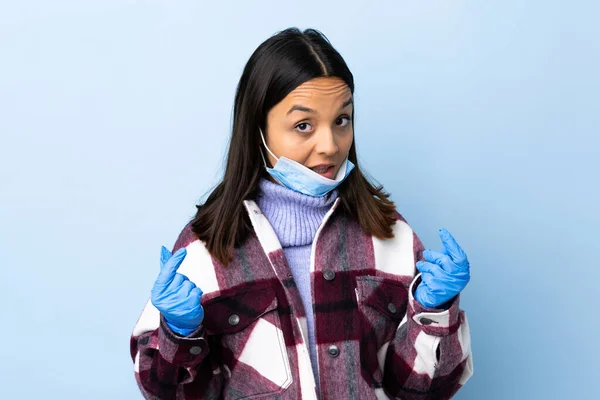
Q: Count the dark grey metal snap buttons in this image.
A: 6